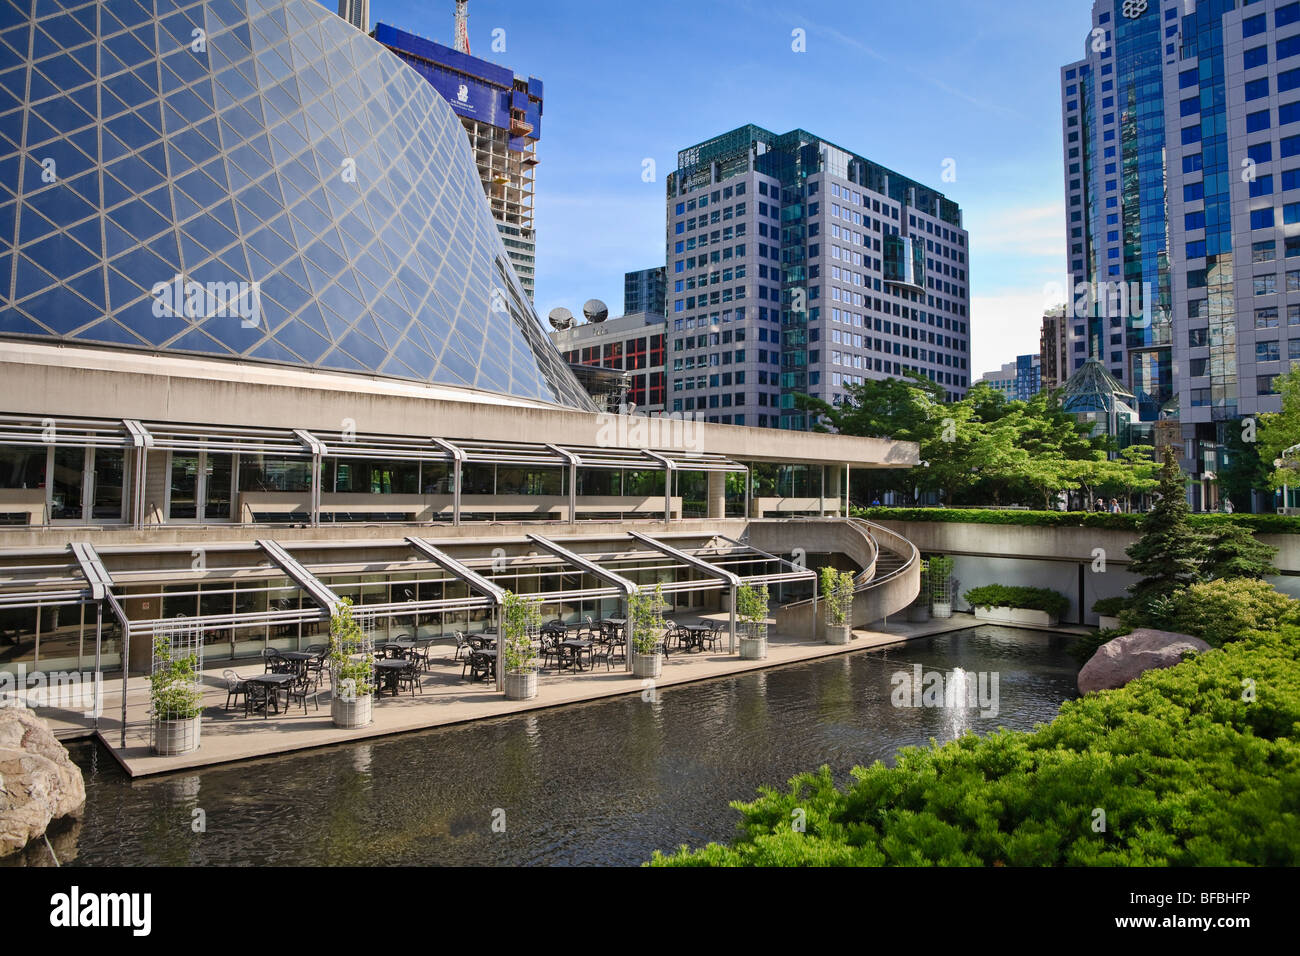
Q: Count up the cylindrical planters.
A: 8